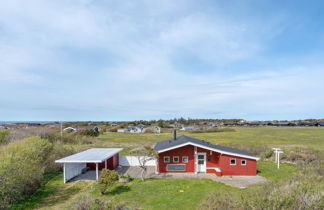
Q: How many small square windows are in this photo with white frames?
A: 5